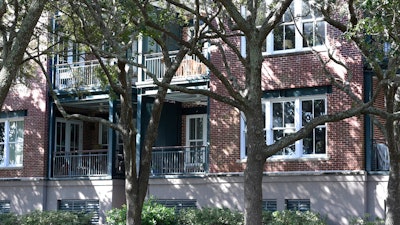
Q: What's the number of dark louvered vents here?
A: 5